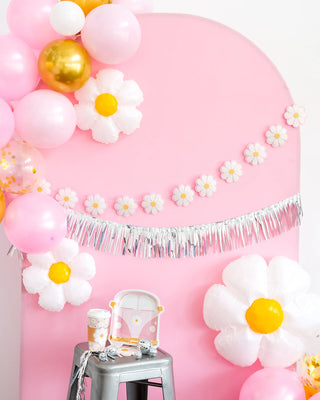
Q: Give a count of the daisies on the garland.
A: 11